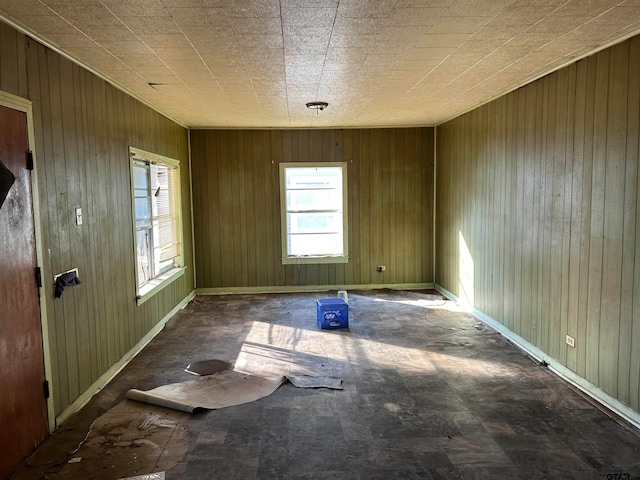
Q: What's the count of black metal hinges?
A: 3